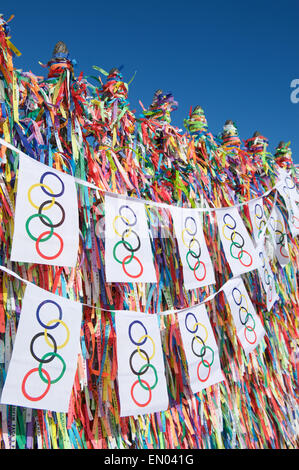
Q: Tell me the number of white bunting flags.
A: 12